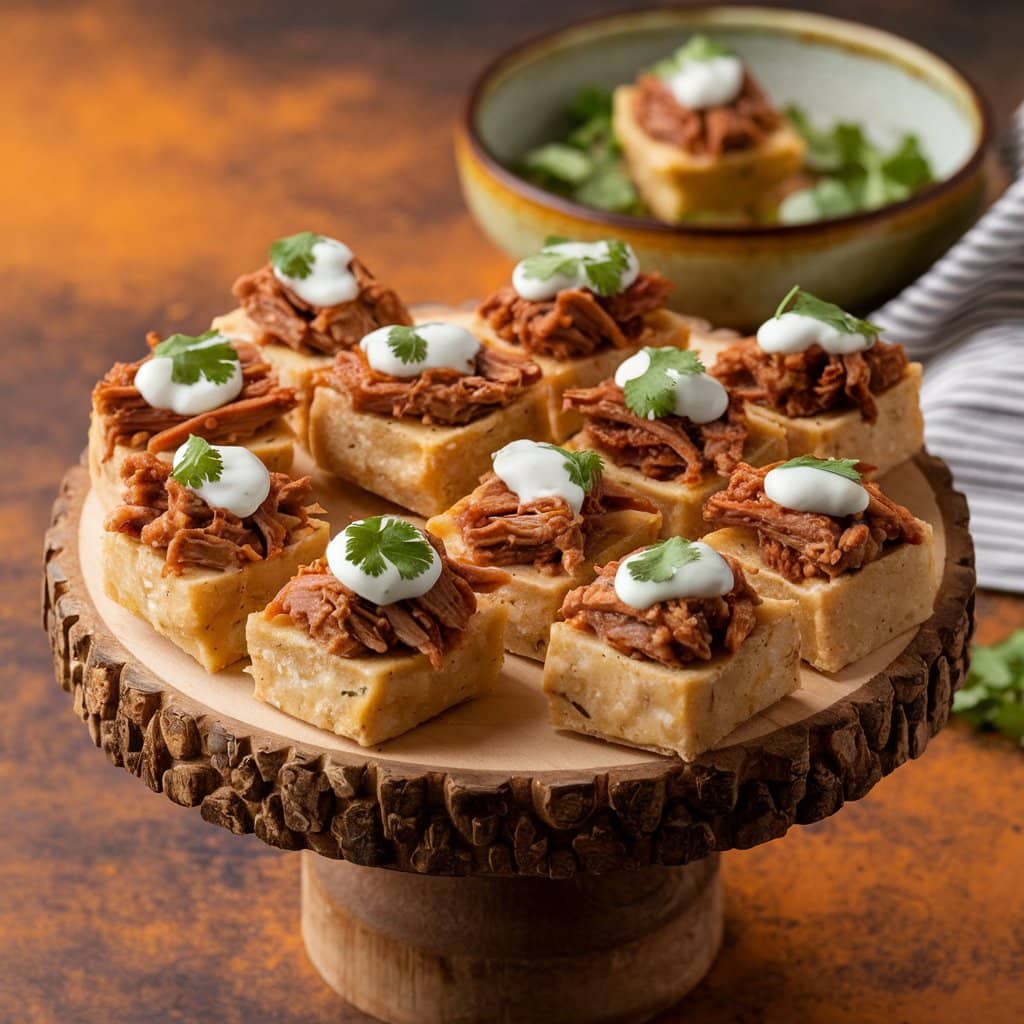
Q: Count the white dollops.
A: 12